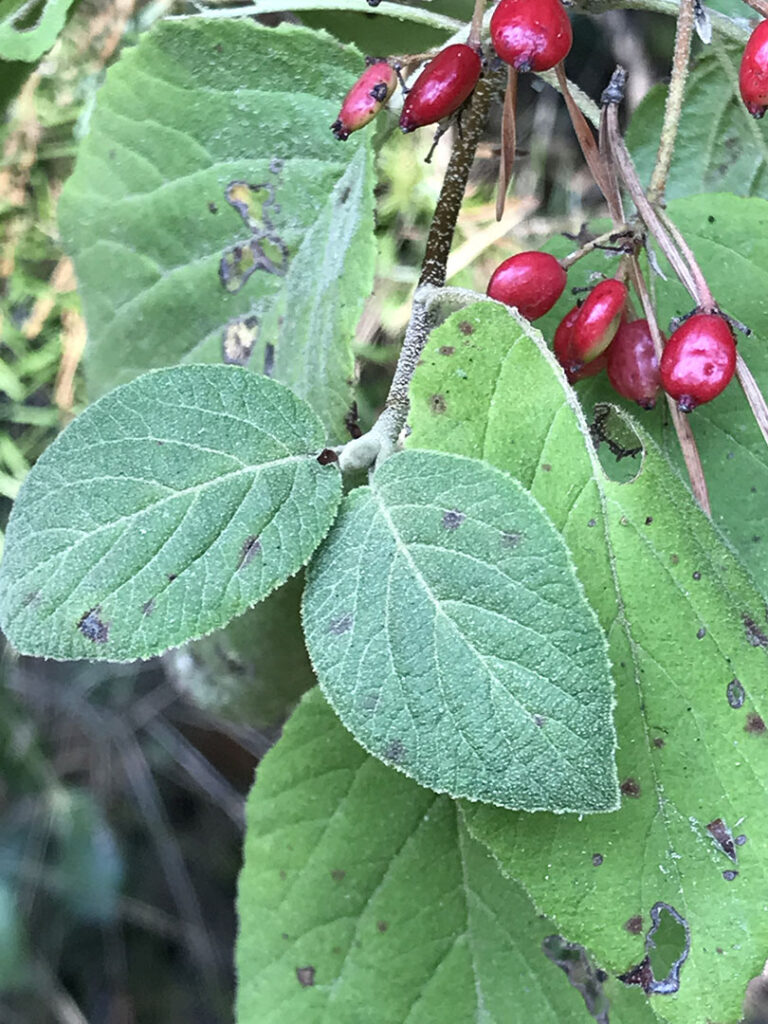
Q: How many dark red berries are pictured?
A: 9